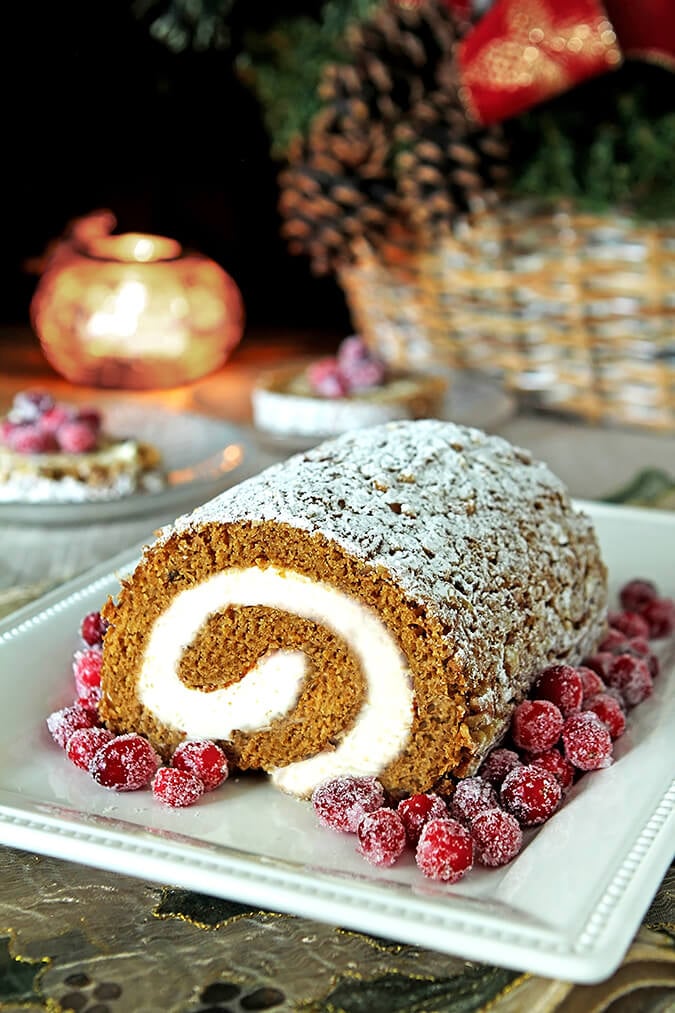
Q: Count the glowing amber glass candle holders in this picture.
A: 1